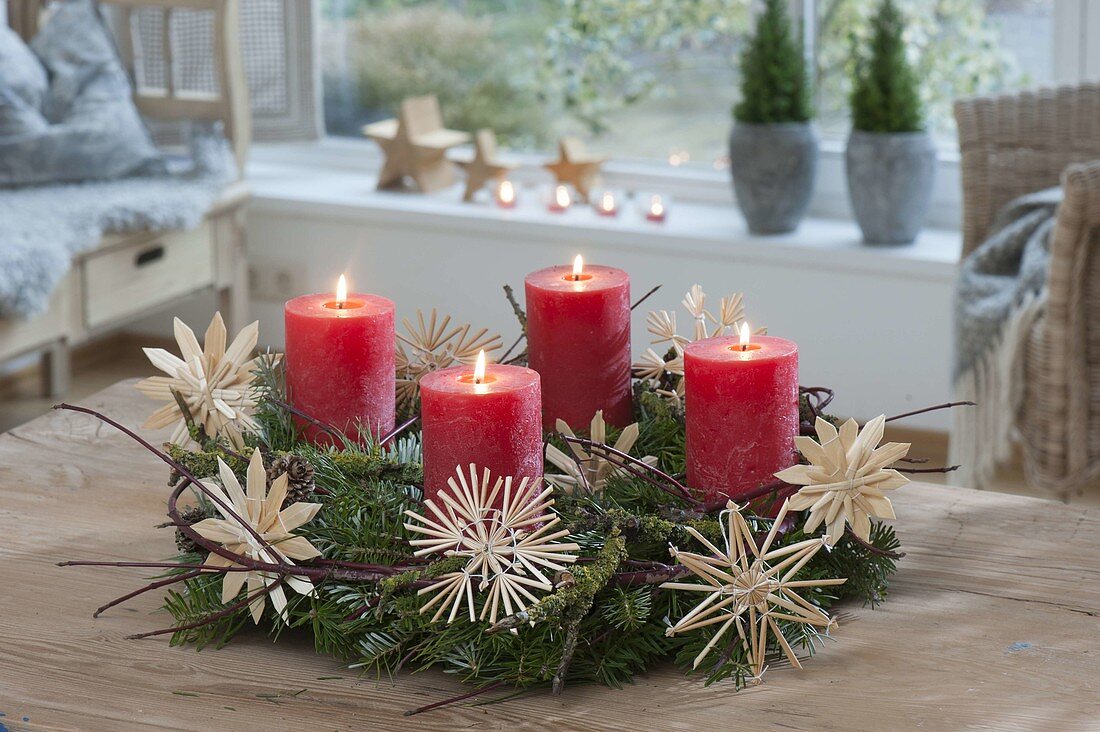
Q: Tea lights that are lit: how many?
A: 4